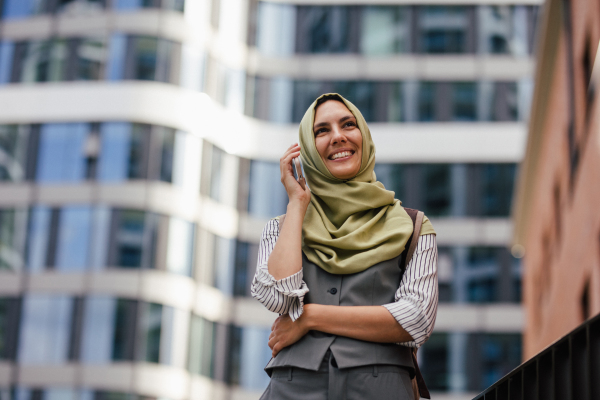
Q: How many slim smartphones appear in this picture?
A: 1